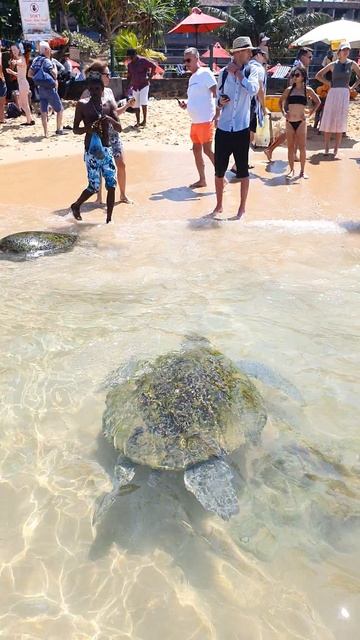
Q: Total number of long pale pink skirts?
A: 1